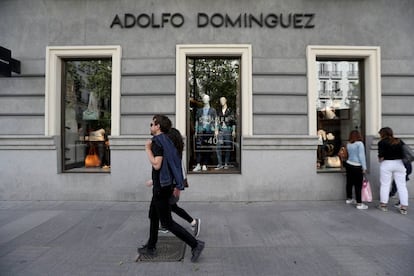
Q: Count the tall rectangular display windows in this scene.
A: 3